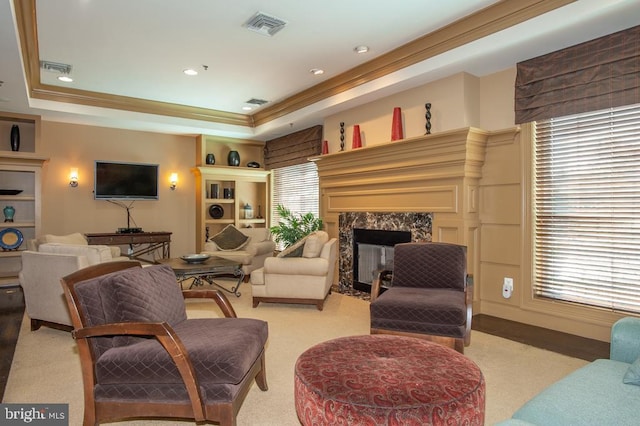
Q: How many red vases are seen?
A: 3